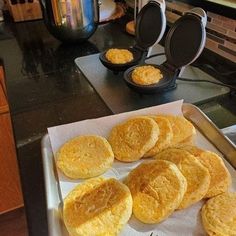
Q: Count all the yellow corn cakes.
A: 11